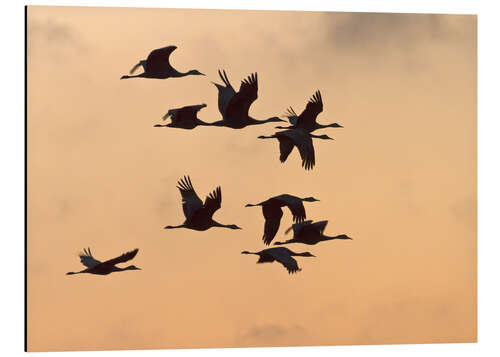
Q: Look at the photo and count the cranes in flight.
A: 10